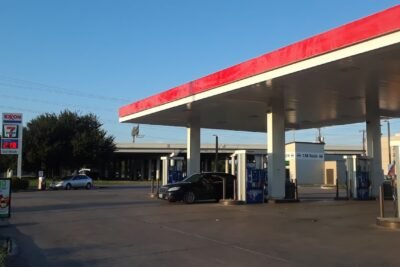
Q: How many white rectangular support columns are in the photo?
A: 3